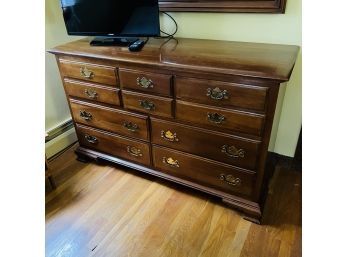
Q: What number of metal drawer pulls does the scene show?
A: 14